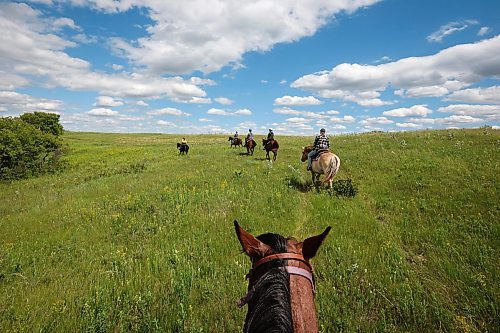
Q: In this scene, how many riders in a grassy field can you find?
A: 5